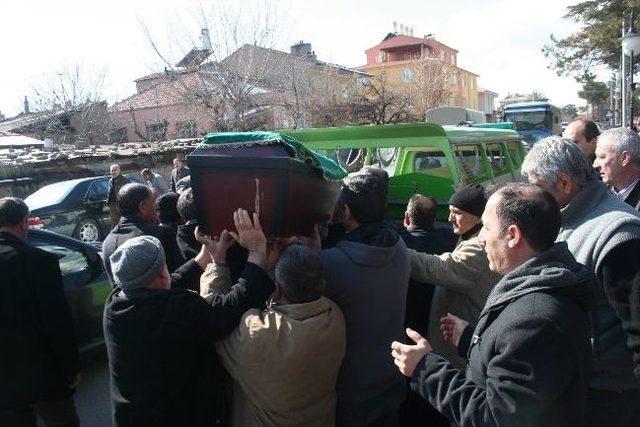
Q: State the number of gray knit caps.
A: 1